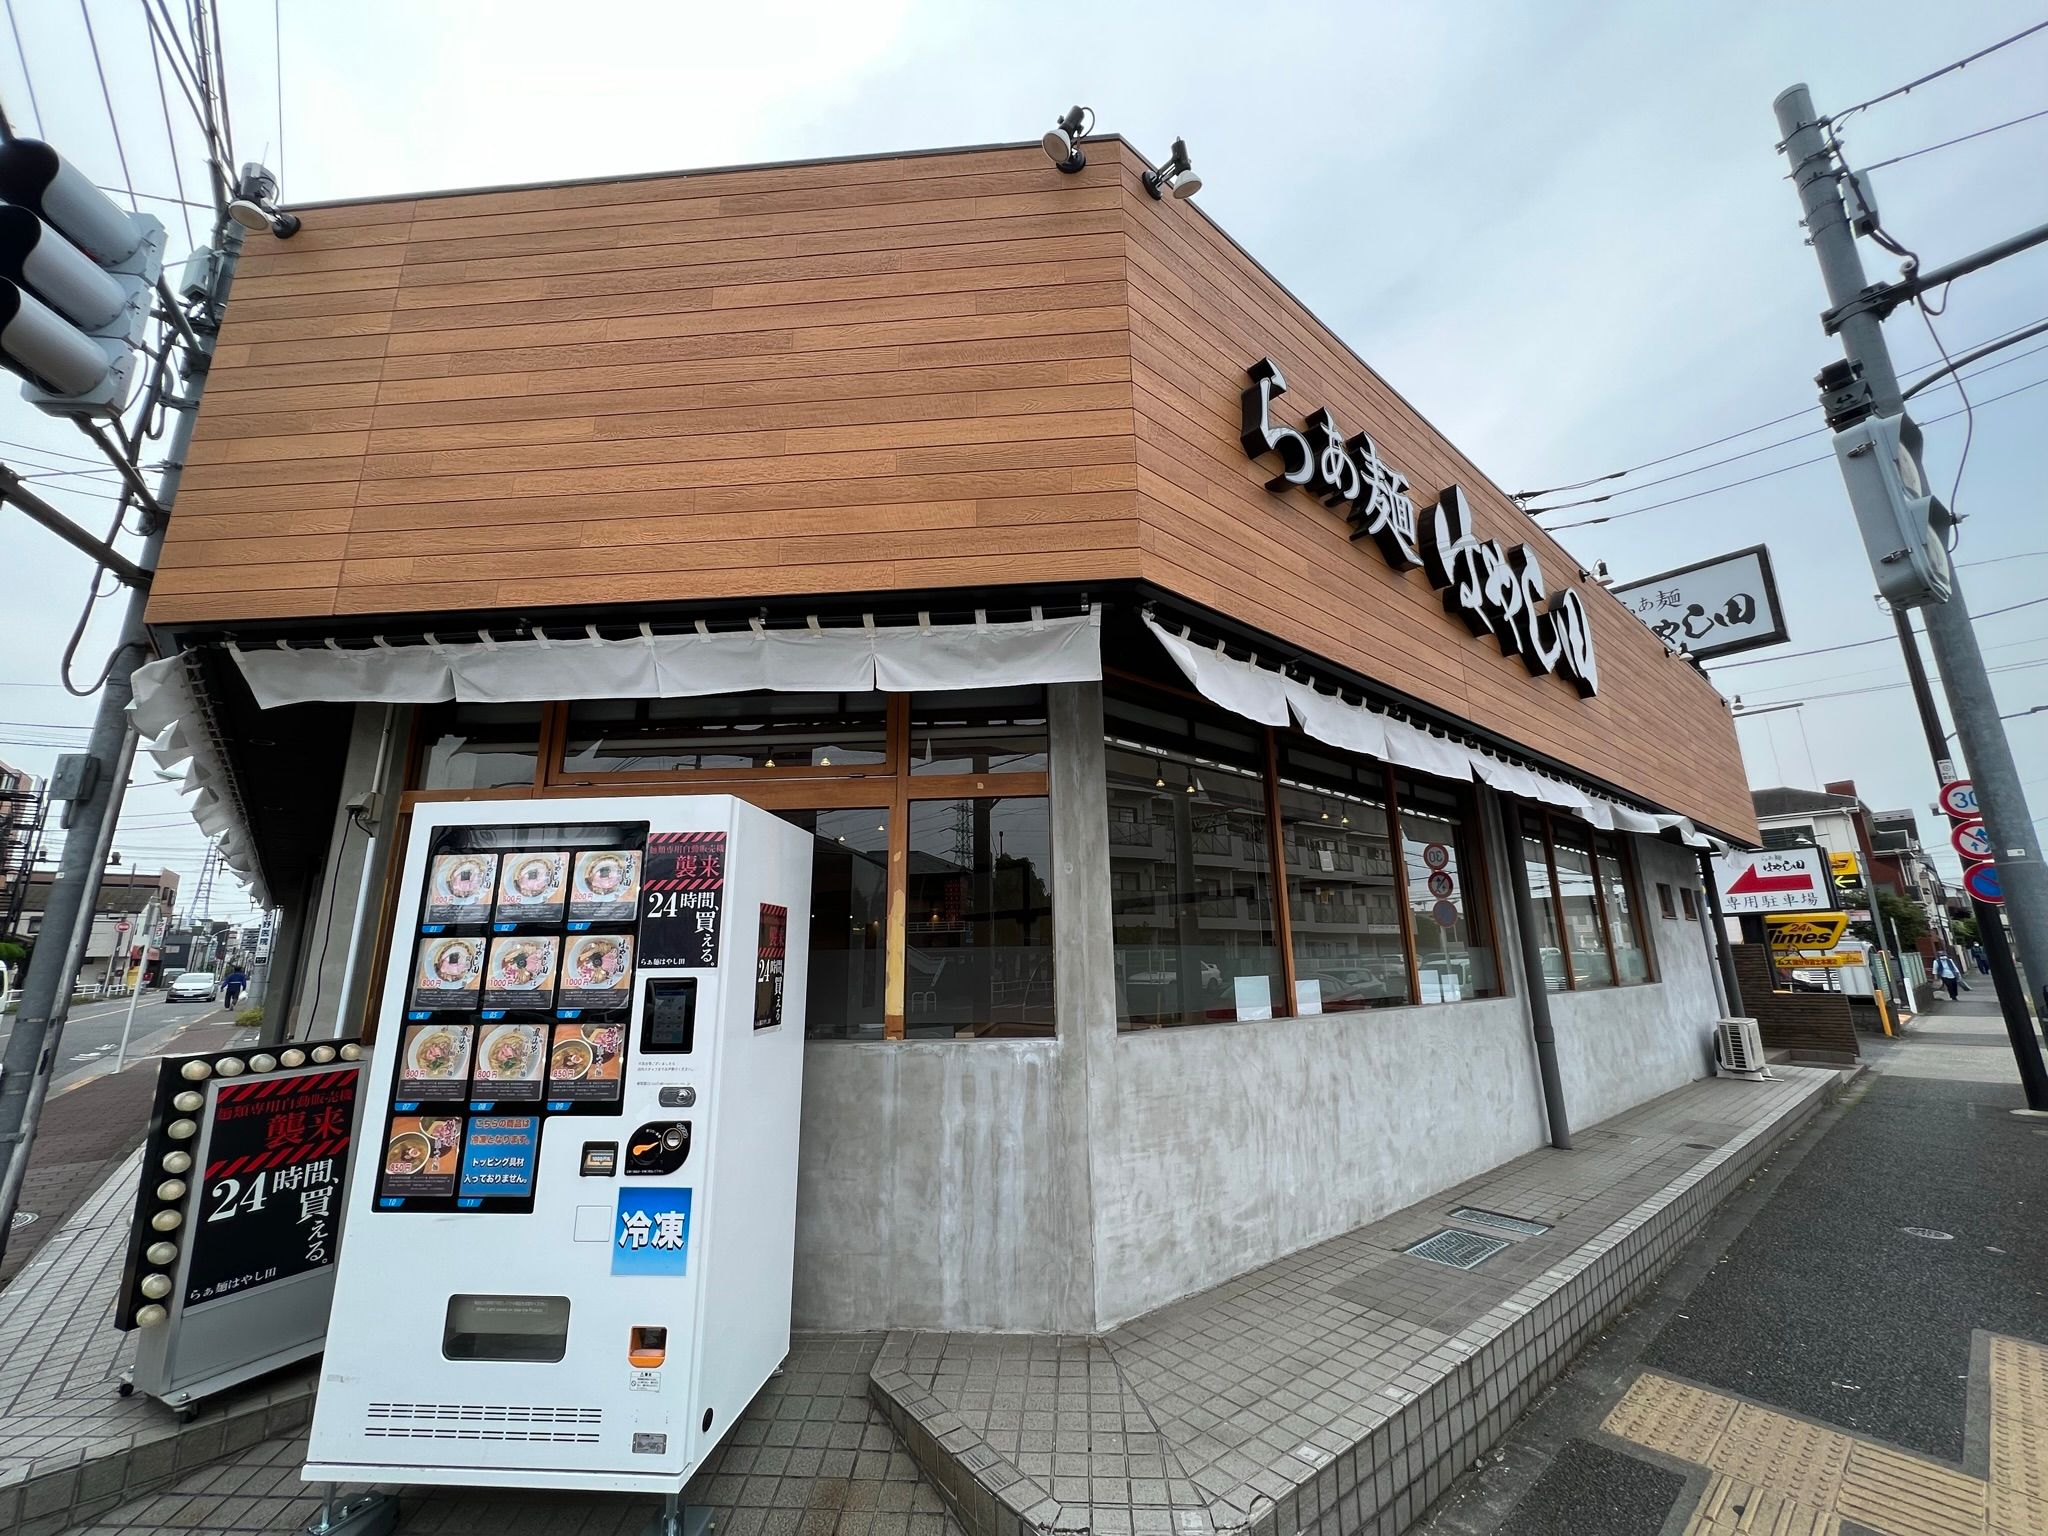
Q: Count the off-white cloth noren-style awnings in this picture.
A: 3